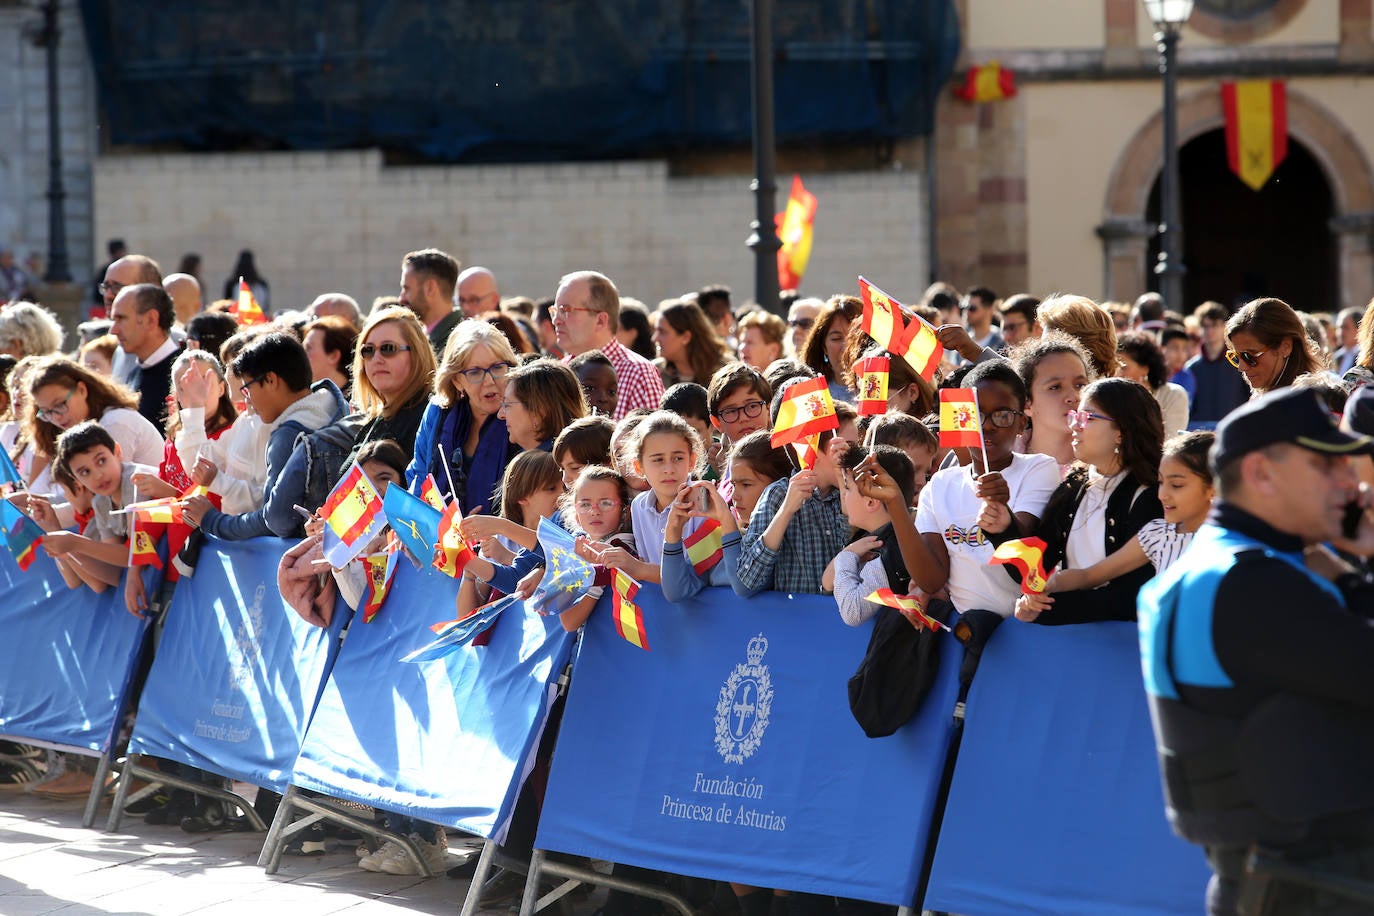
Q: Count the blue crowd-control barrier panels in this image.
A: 5